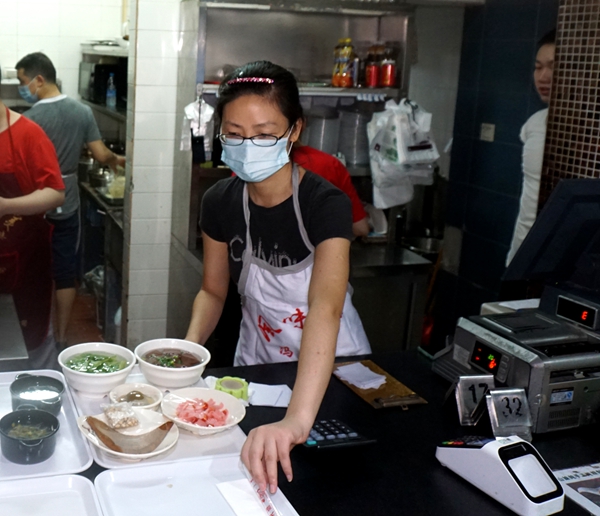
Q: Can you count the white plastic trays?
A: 4